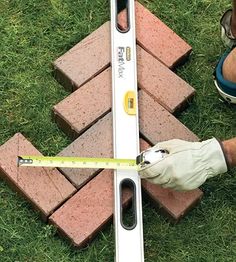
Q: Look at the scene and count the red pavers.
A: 9